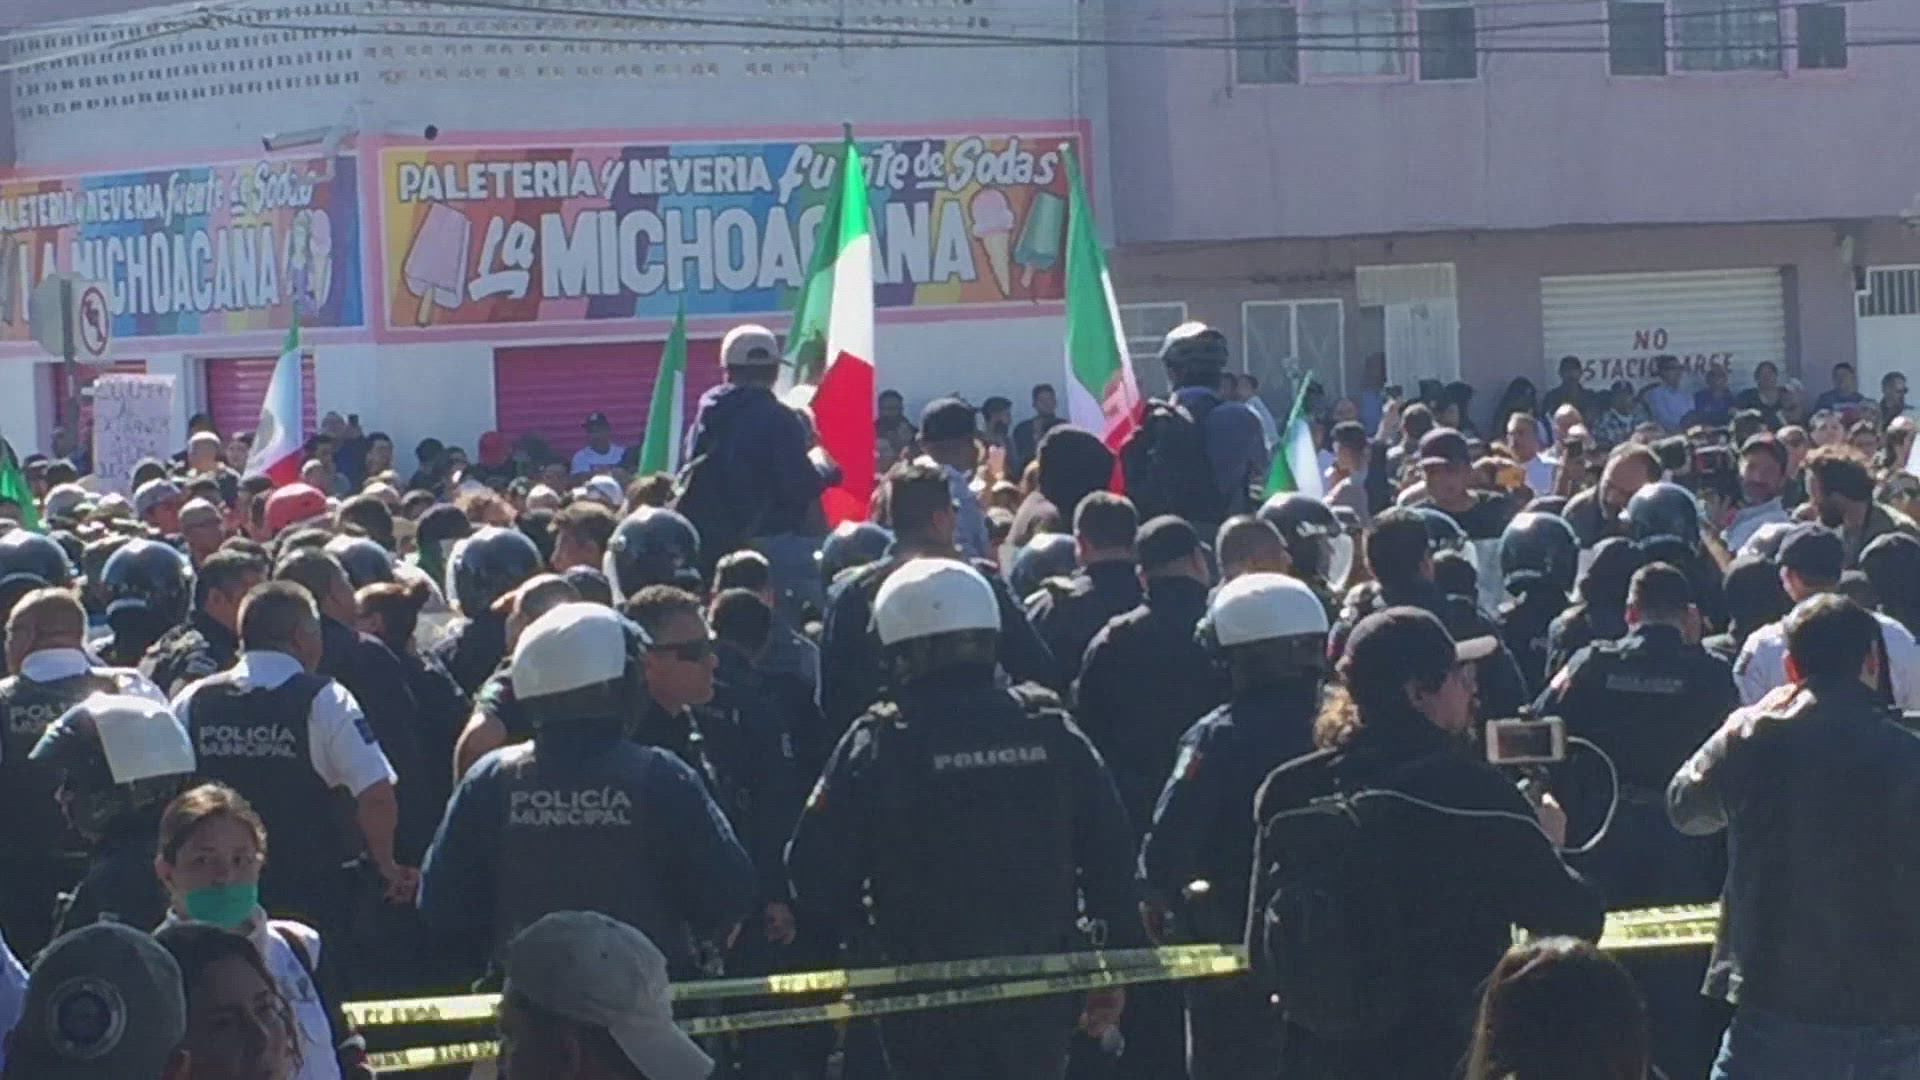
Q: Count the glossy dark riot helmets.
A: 11